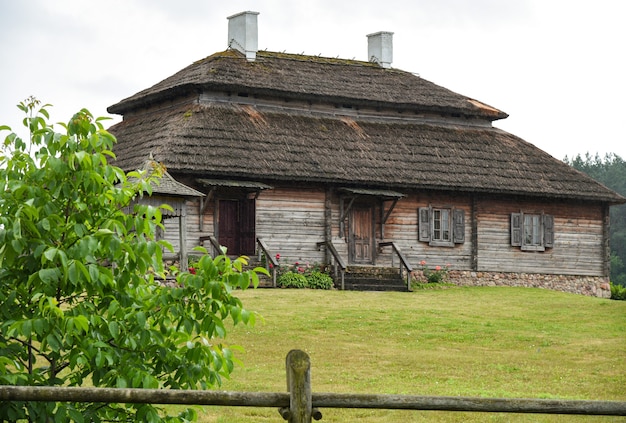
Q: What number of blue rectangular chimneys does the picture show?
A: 0